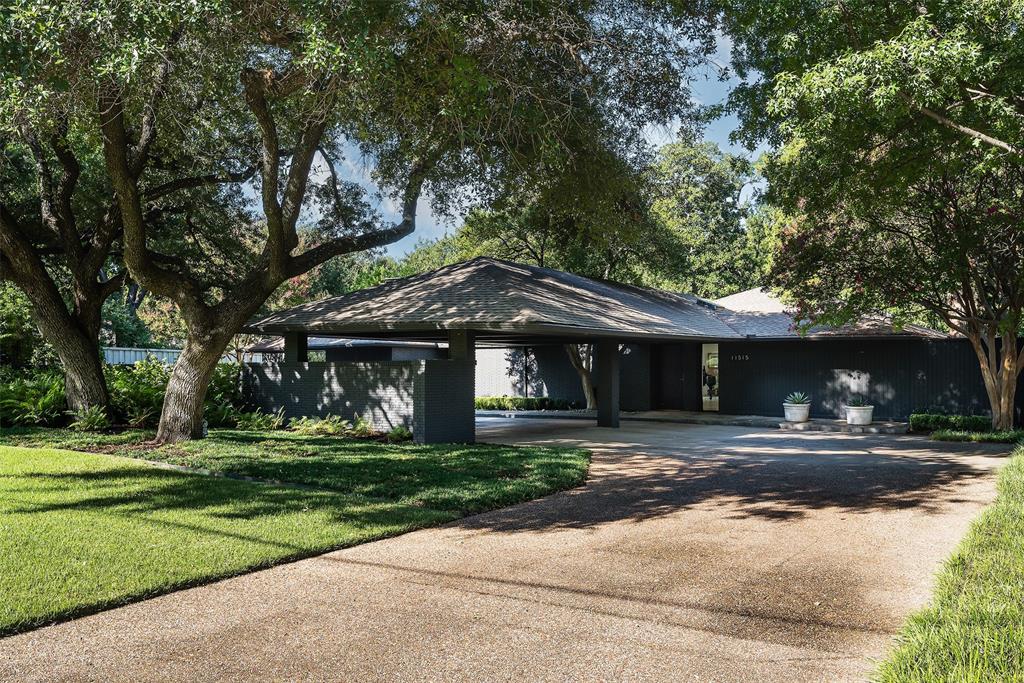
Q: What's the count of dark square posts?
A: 3